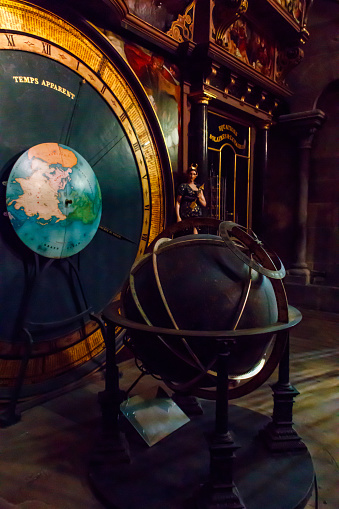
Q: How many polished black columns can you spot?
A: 2